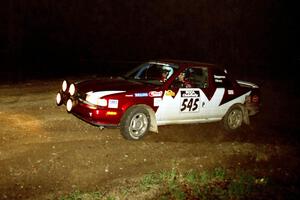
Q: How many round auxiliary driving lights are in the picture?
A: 4